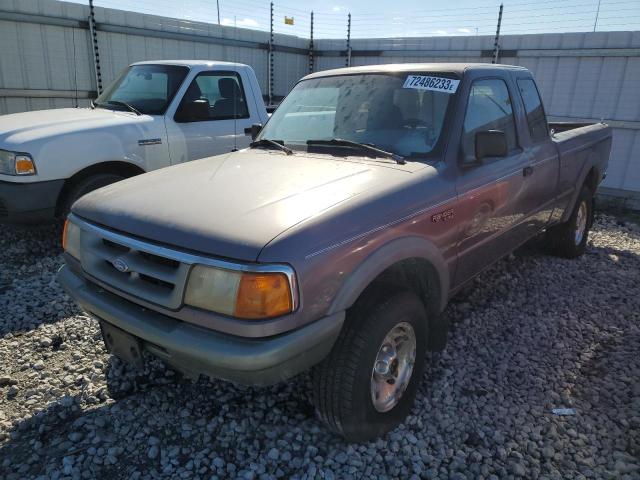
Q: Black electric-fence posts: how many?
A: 5